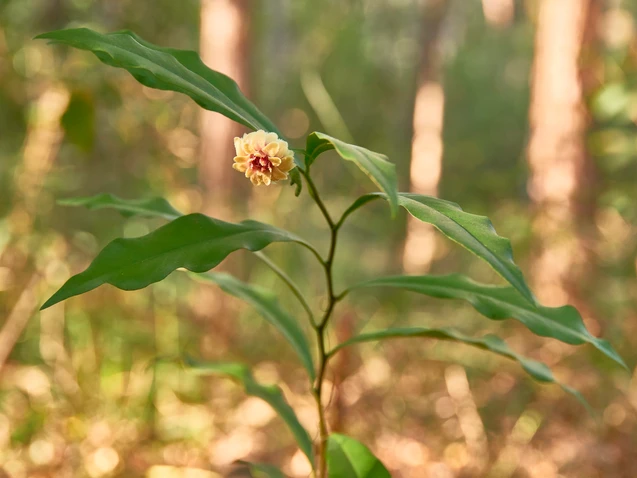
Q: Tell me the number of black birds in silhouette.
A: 0